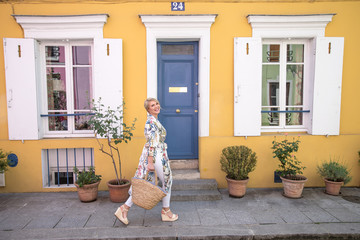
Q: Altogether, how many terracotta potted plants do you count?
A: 5